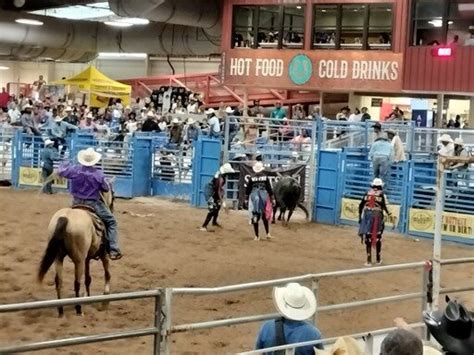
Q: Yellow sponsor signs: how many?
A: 3